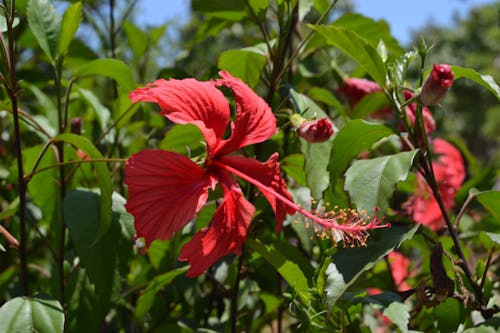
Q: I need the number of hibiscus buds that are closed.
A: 2